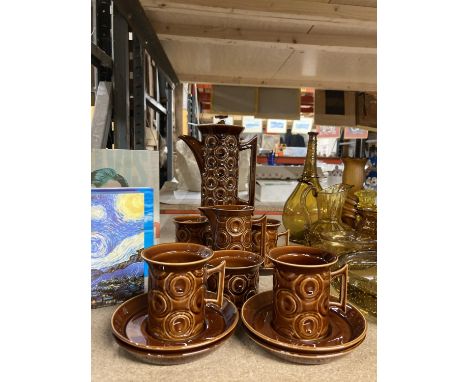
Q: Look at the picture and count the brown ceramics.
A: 11